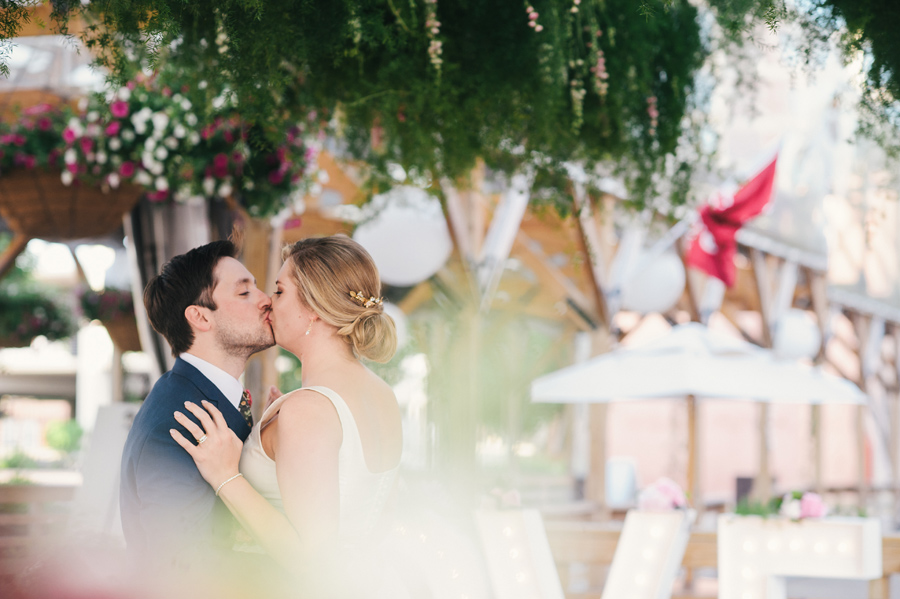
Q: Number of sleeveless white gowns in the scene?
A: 1